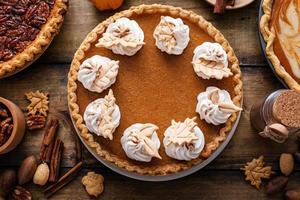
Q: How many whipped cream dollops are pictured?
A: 8